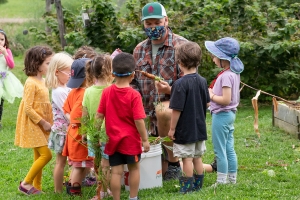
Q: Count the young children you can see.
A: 9